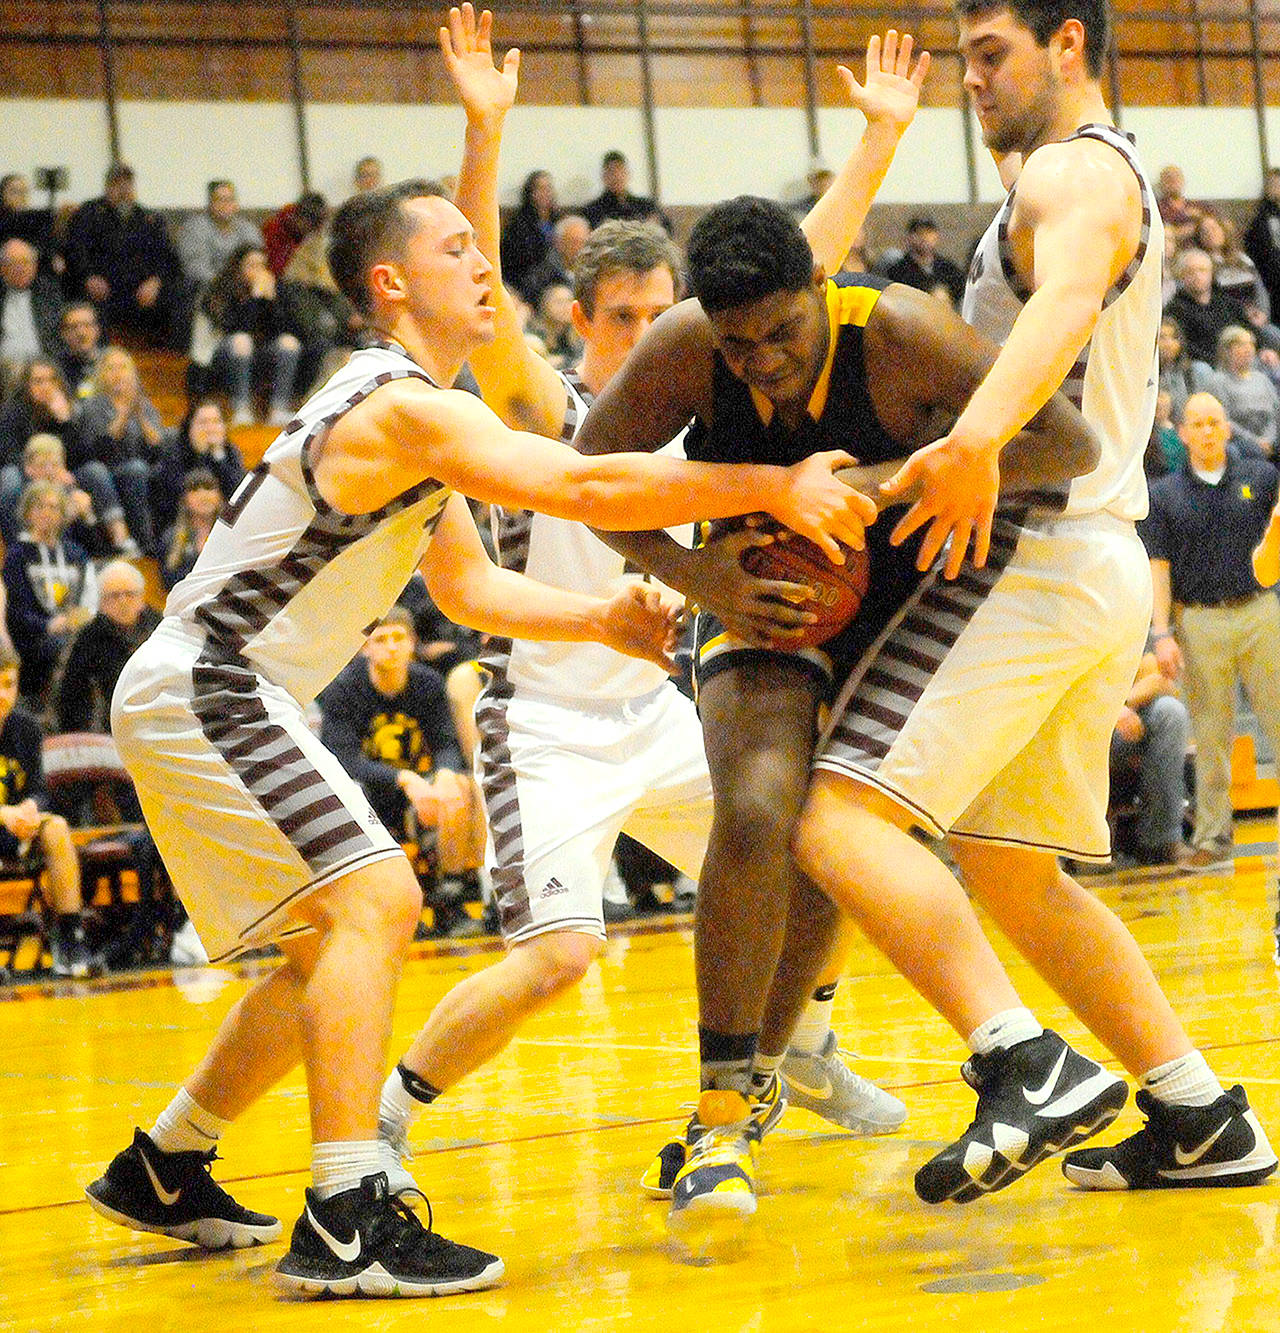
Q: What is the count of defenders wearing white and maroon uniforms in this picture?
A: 3